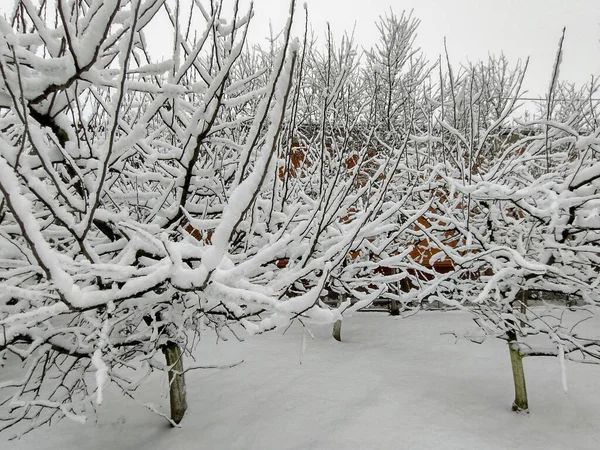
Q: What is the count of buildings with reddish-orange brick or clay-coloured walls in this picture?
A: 1